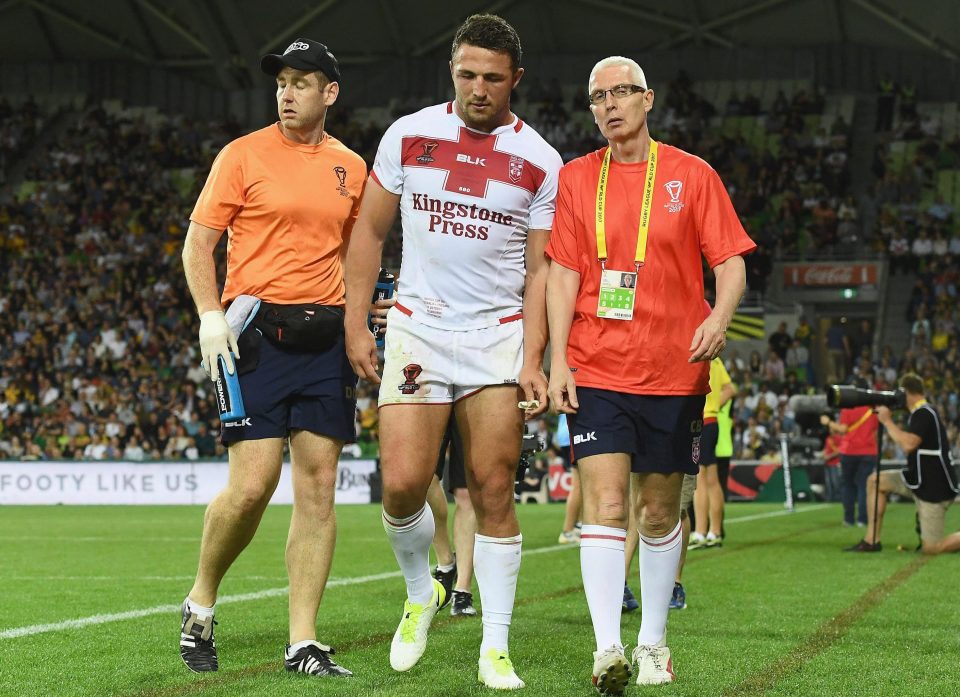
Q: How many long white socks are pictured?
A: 4